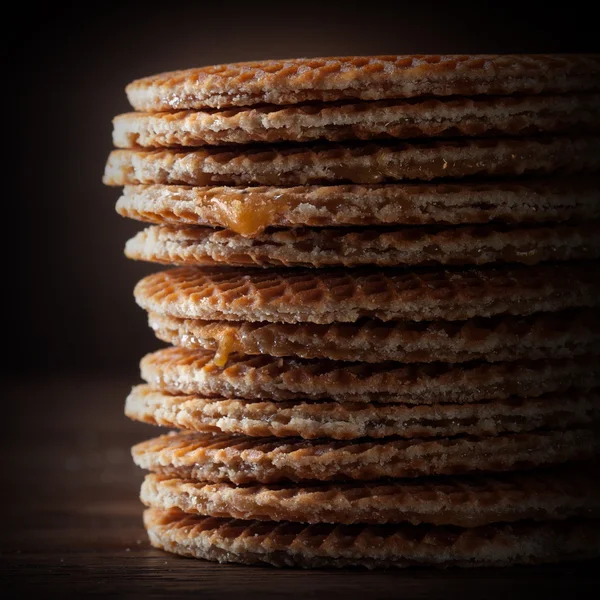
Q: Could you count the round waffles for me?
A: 12